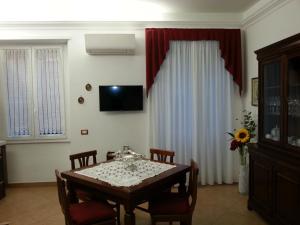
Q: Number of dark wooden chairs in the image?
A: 4